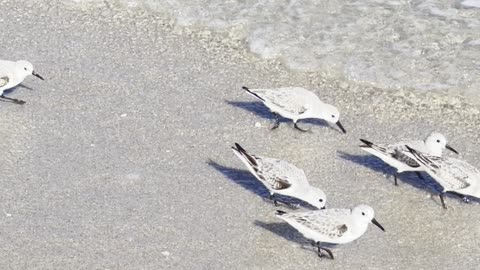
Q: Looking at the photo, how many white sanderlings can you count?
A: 6